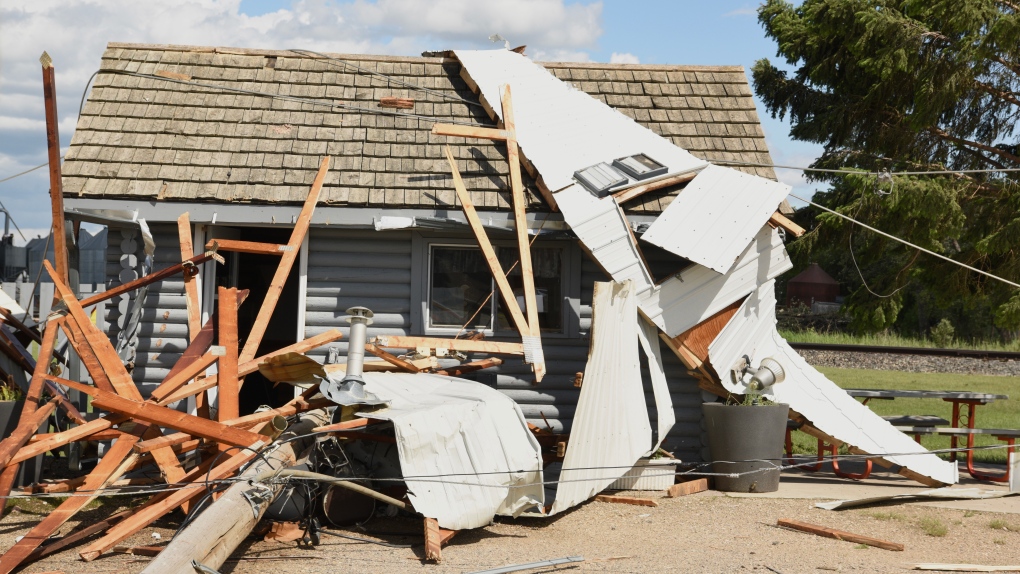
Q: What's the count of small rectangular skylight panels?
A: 2